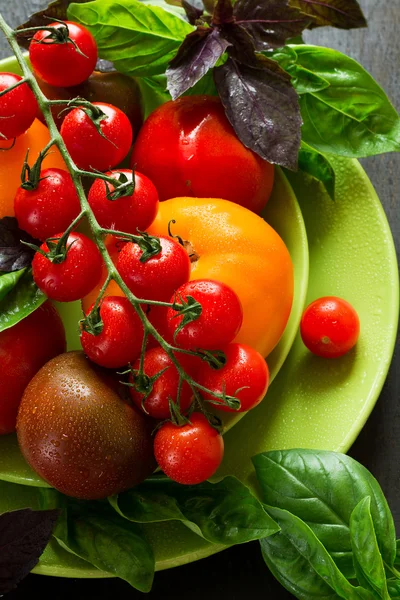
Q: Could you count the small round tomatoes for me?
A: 13